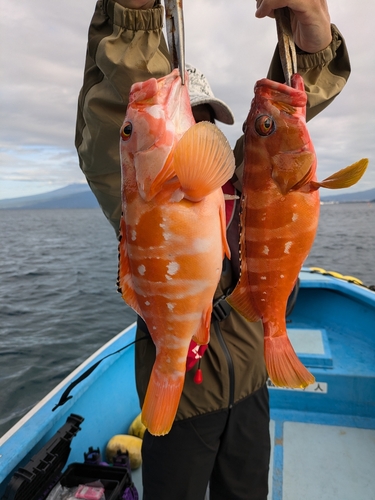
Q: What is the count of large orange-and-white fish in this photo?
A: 2